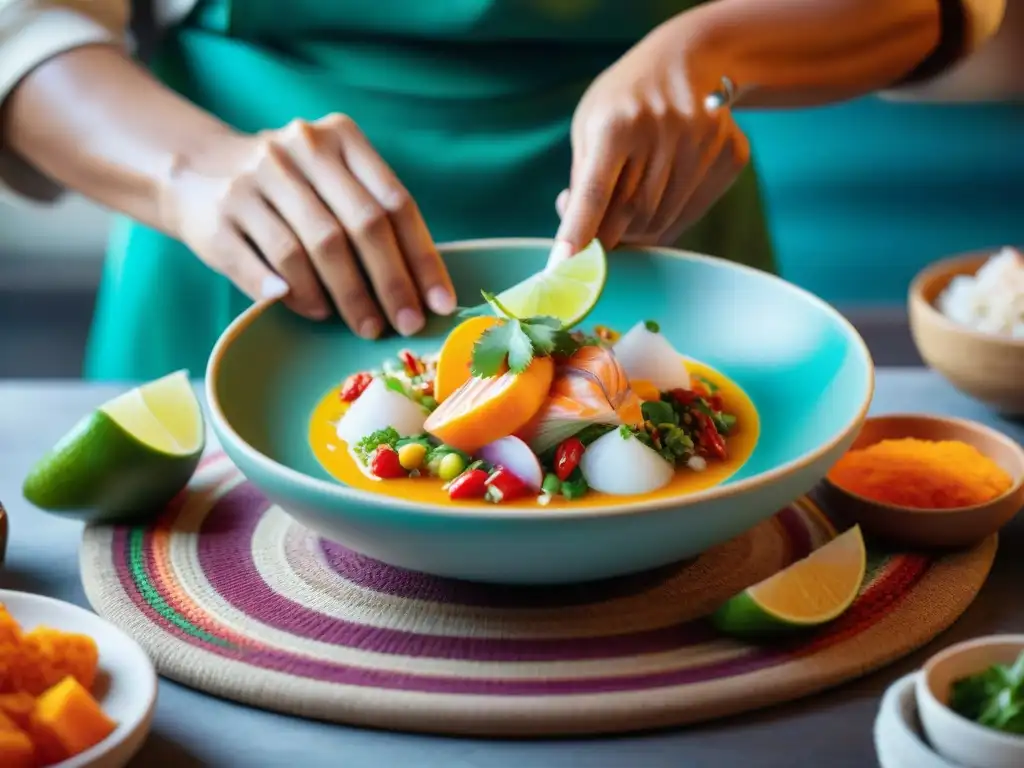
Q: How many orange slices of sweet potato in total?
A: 2